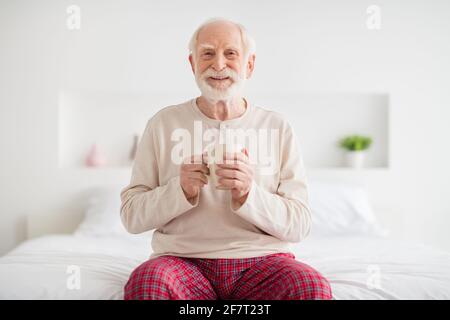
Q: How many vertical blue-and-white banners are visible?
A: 0